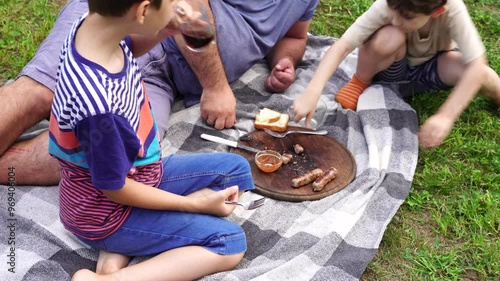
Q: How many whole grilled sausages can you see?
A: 2